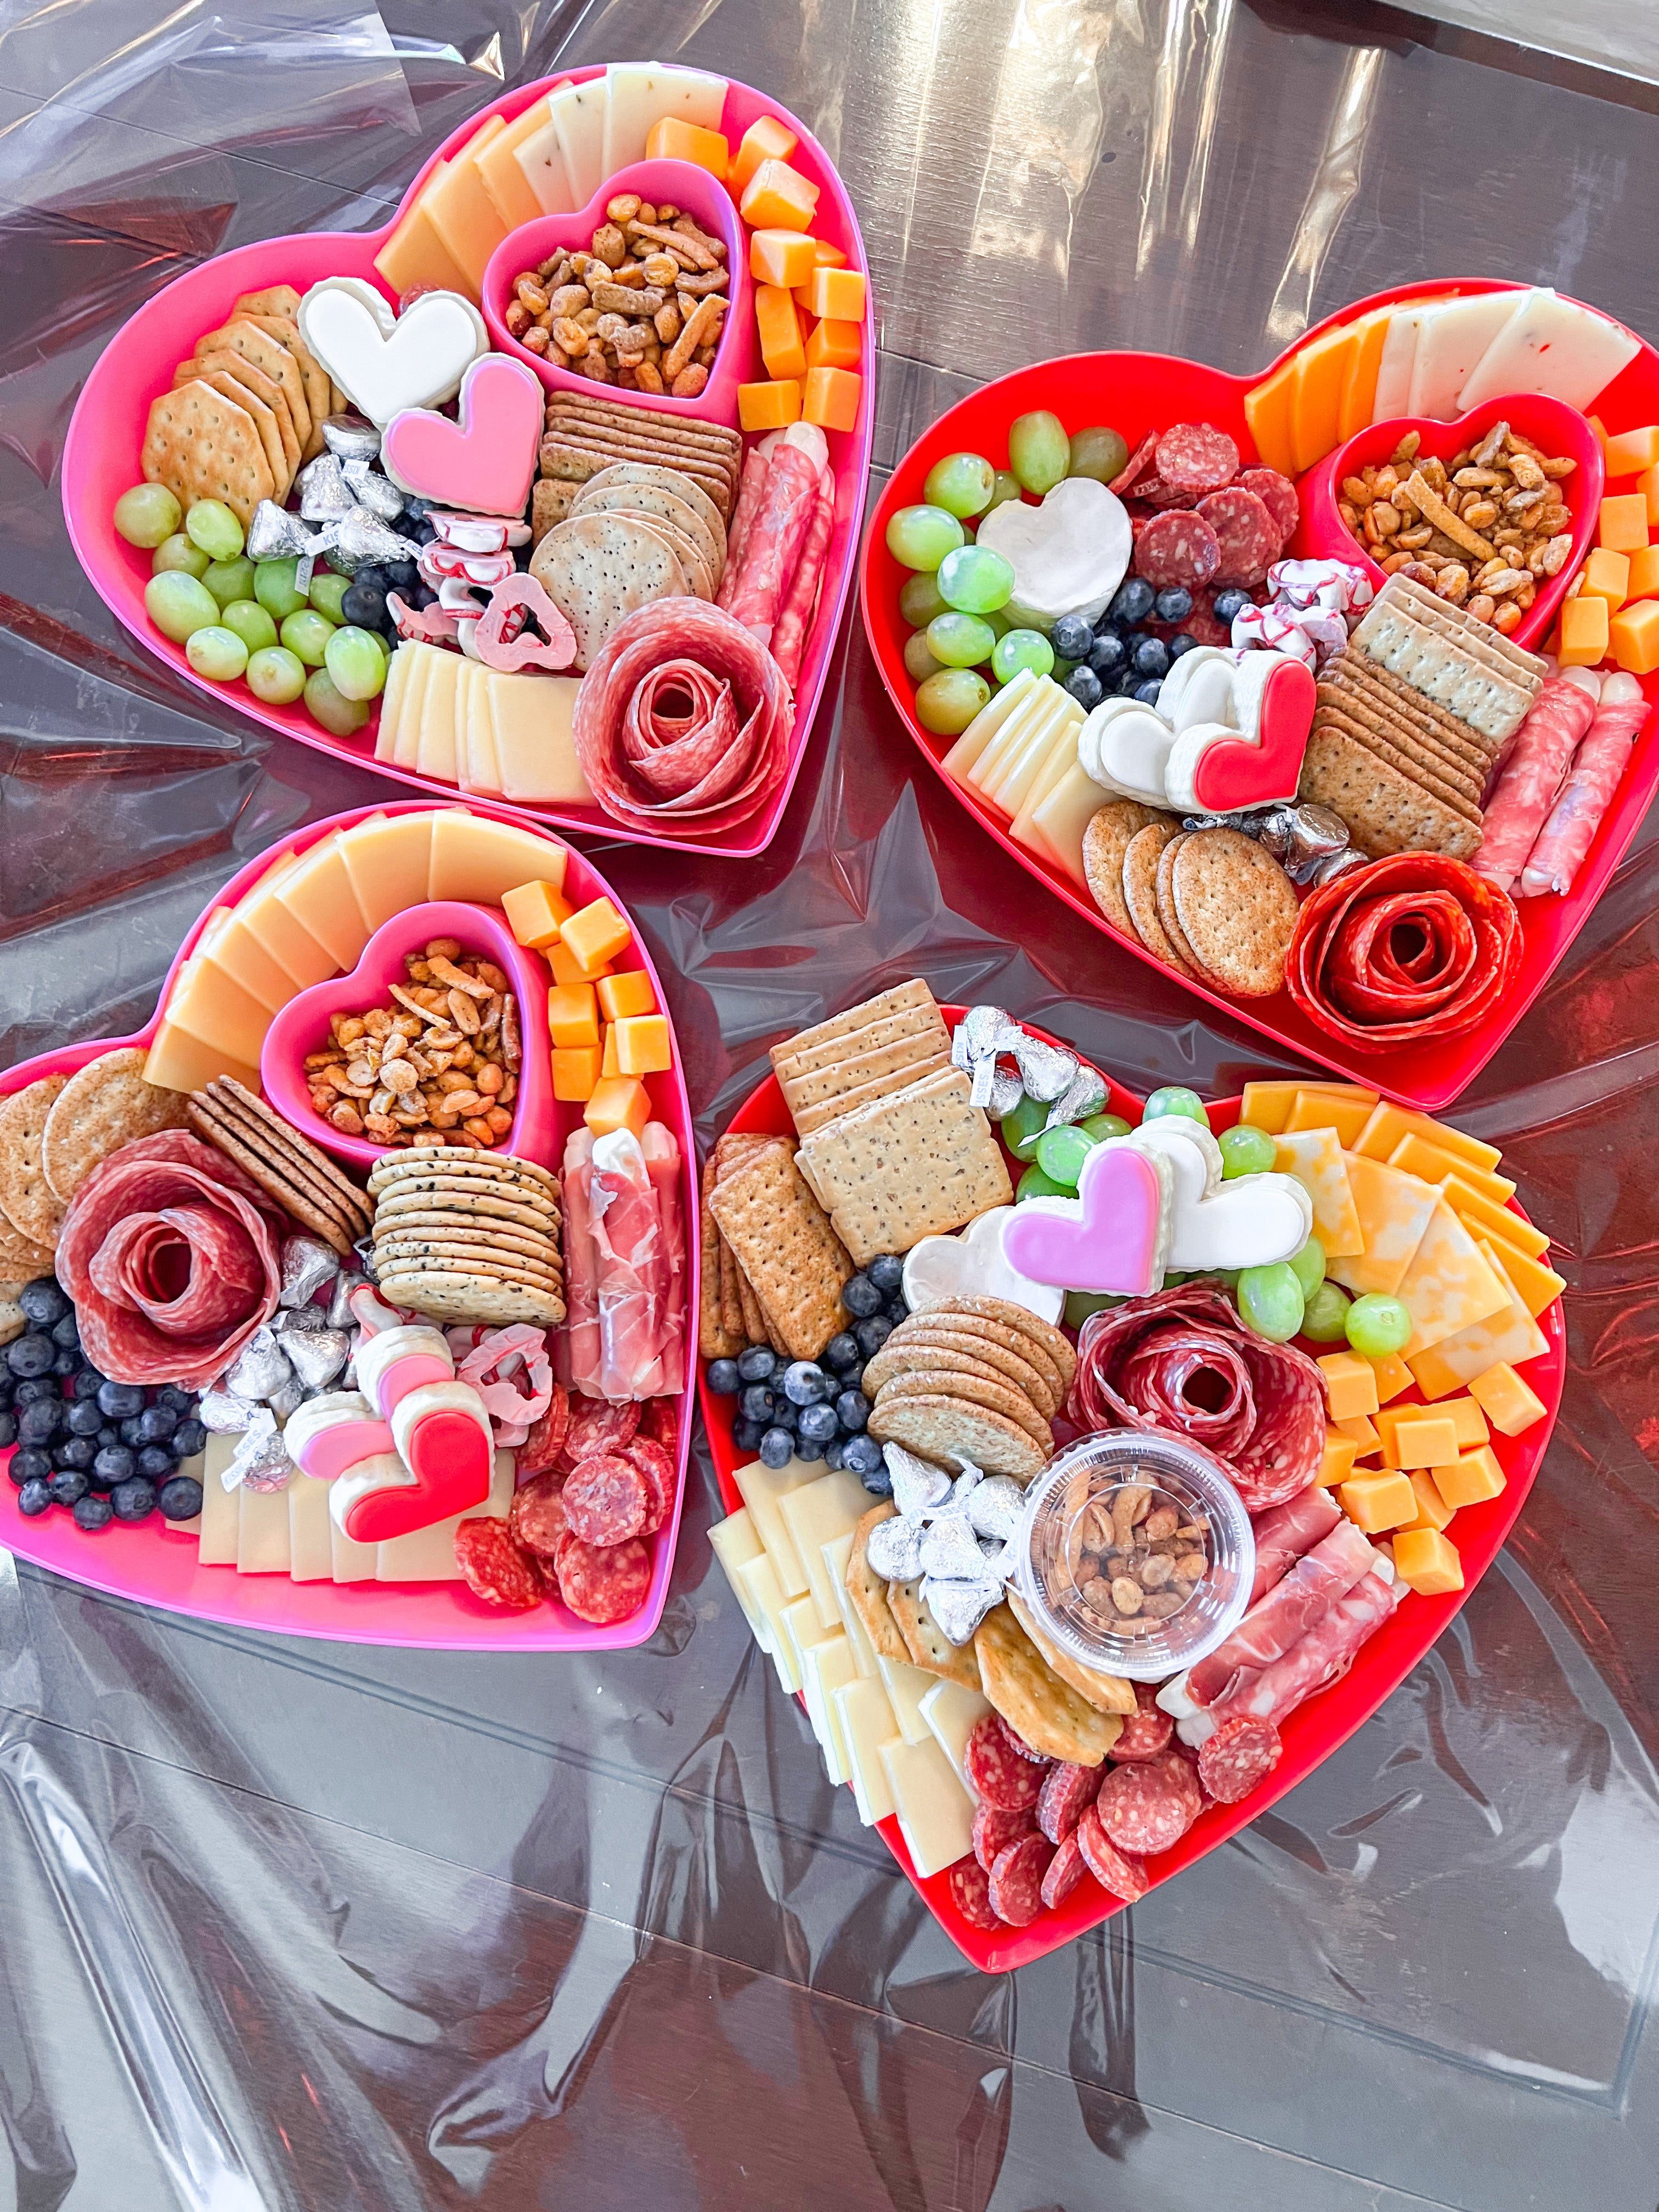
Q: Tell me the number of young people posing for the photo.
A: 0